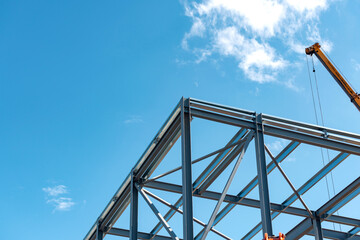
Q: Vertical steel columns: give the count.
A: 5